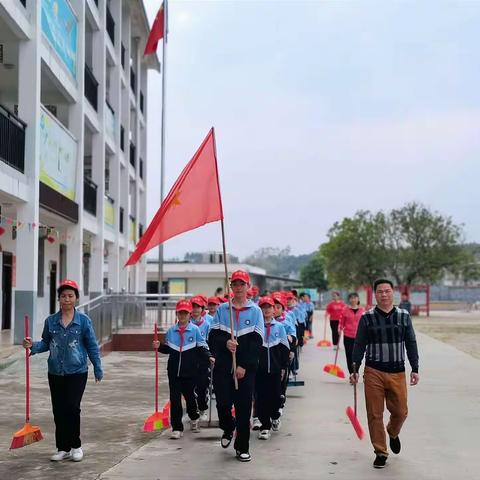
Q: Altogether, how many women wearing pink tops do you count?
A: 2